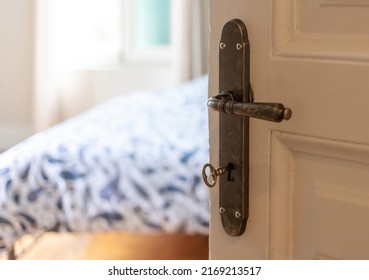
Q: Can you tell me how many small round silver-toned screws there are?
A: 4